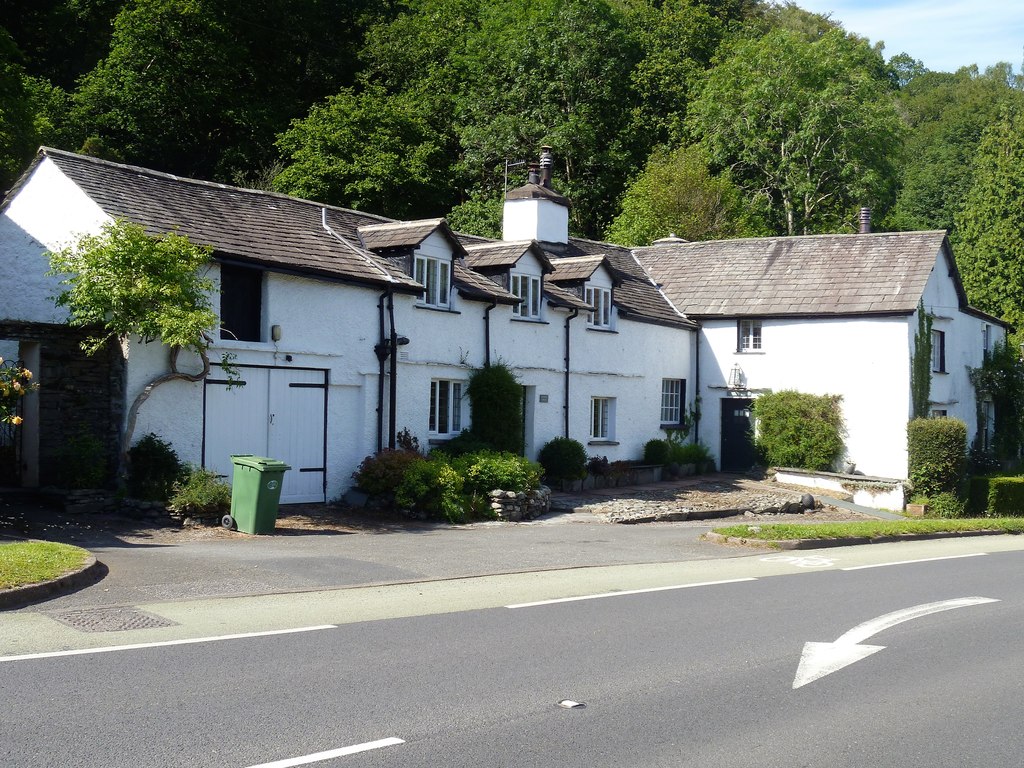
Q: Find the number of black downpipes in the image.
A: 5